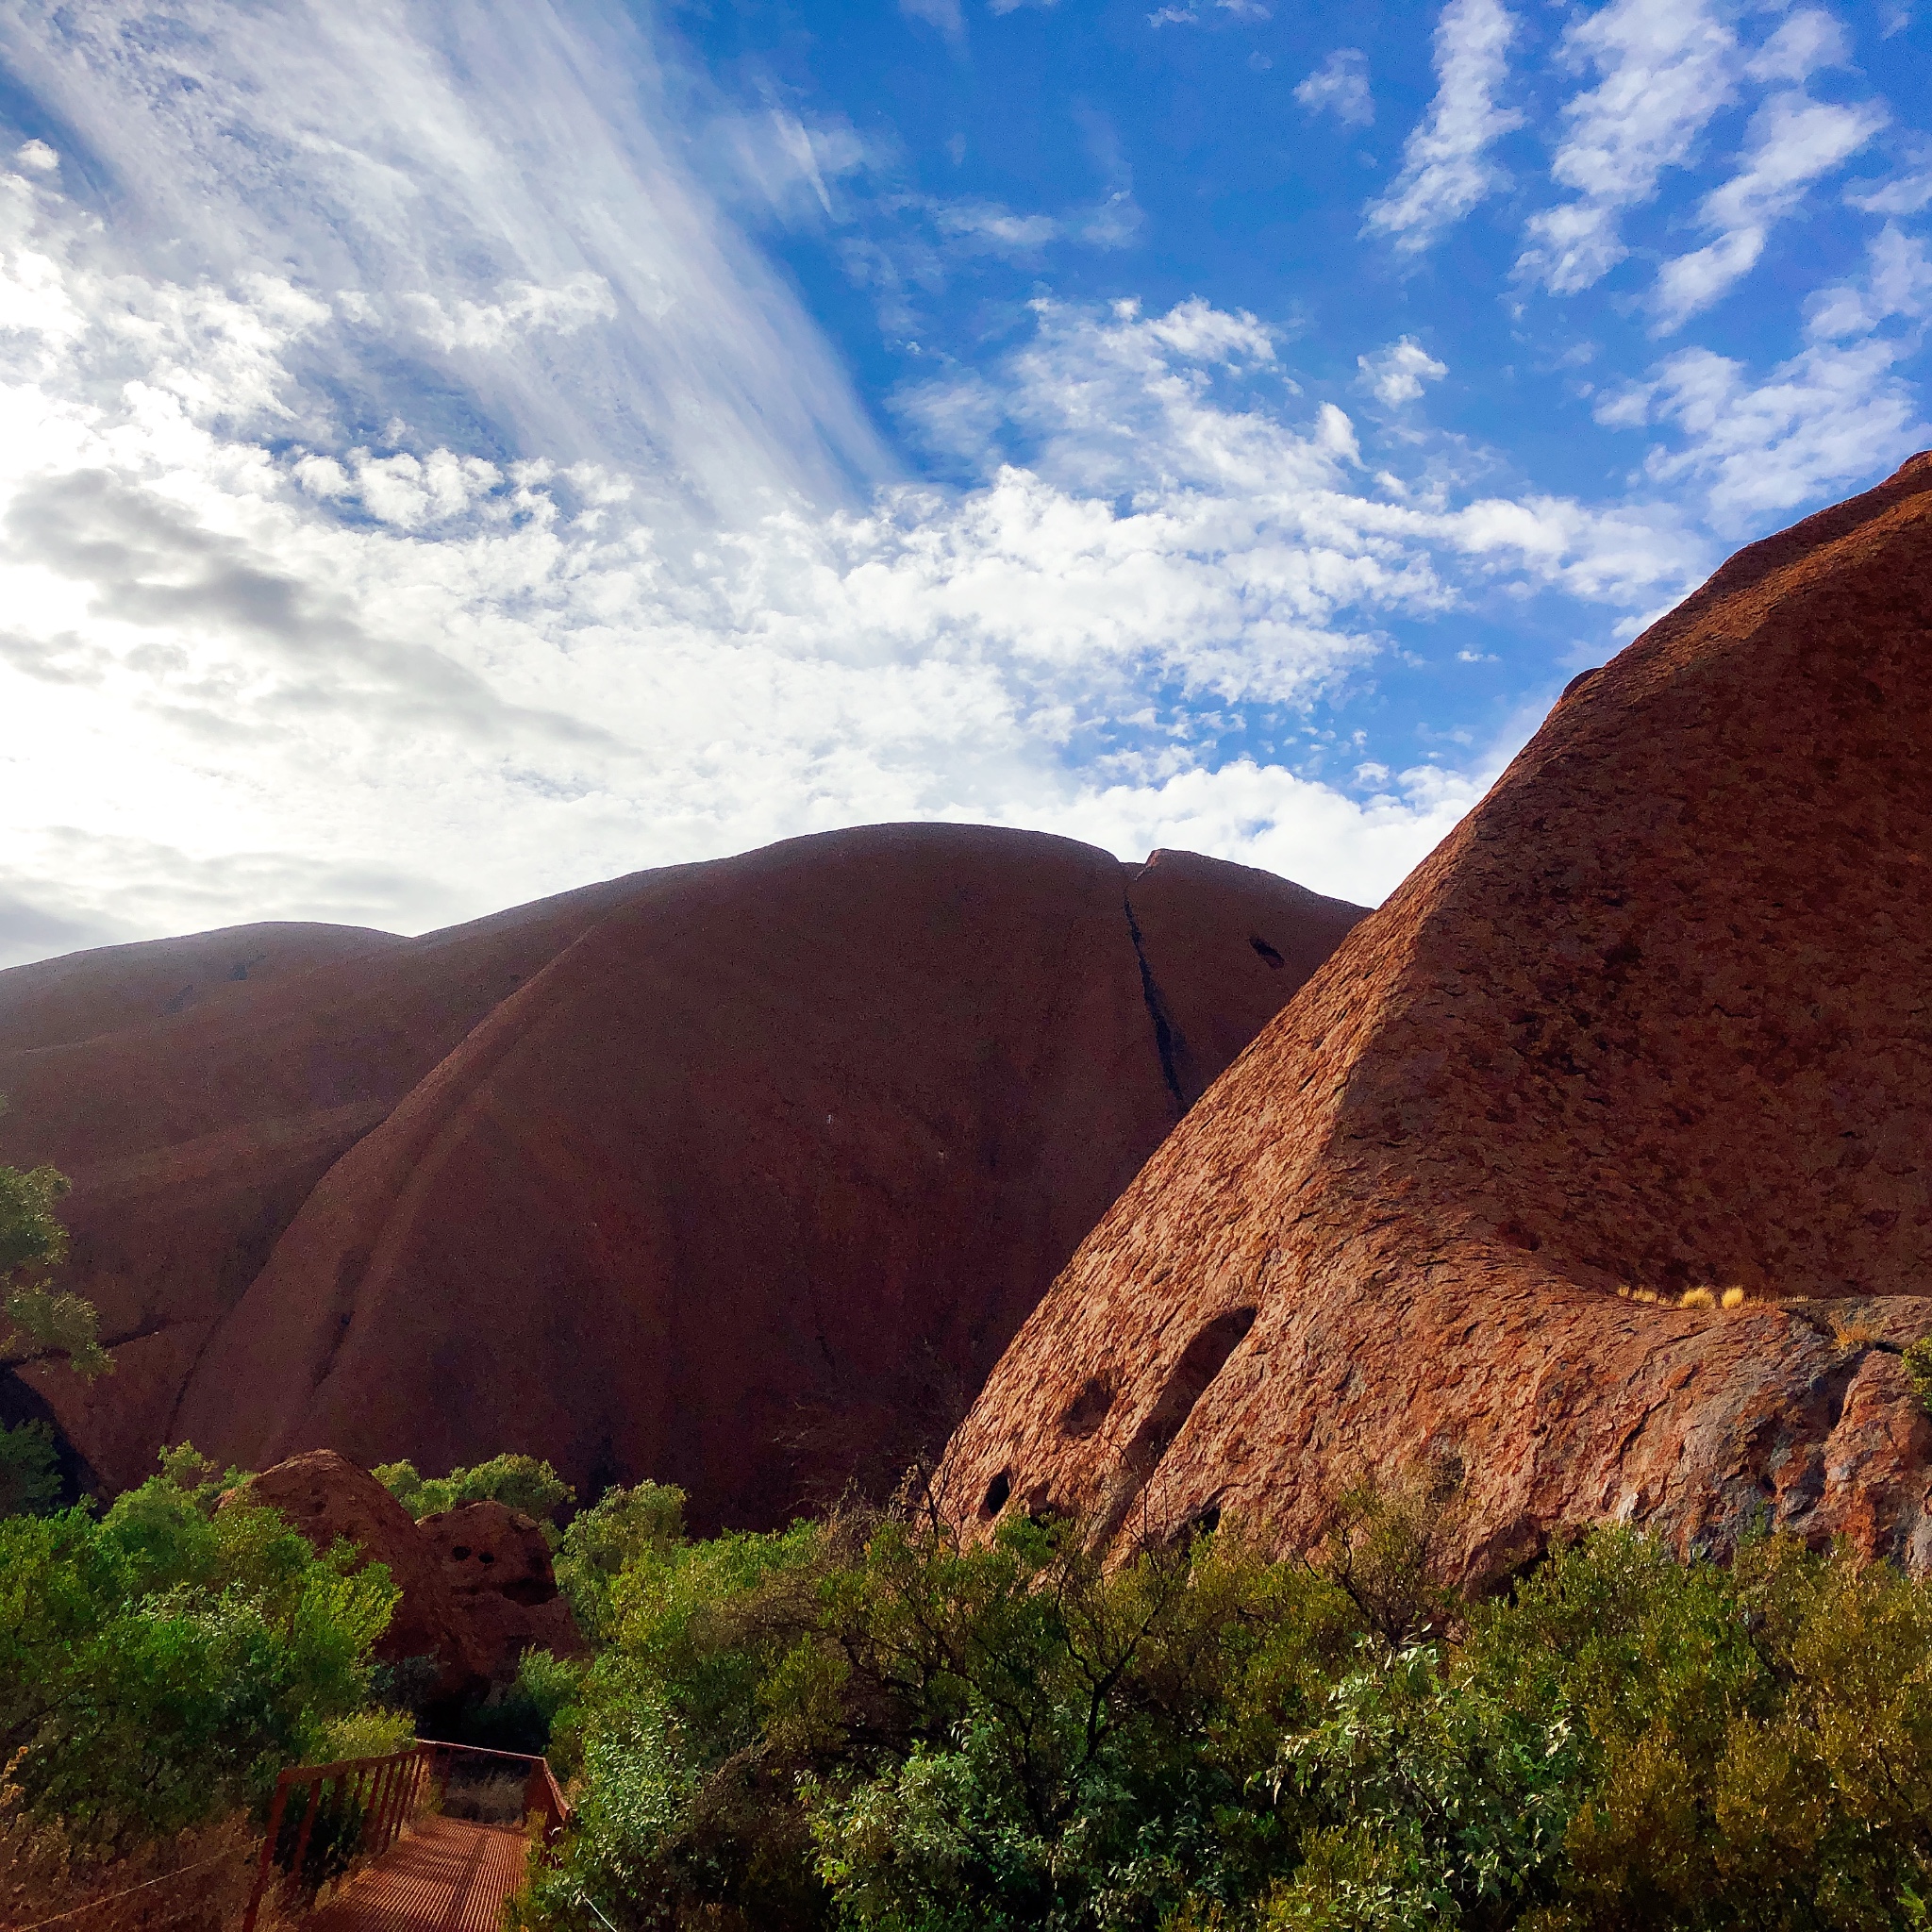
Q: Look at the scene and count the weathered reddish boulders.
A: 2